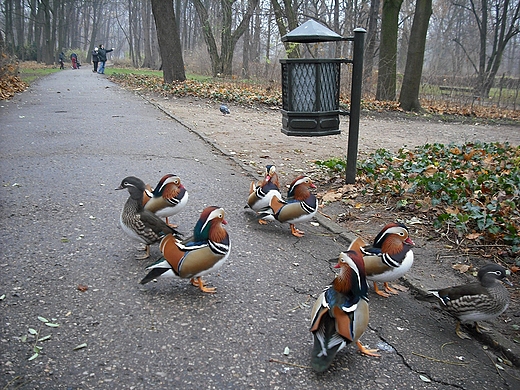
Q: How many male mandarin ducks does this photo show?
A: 6